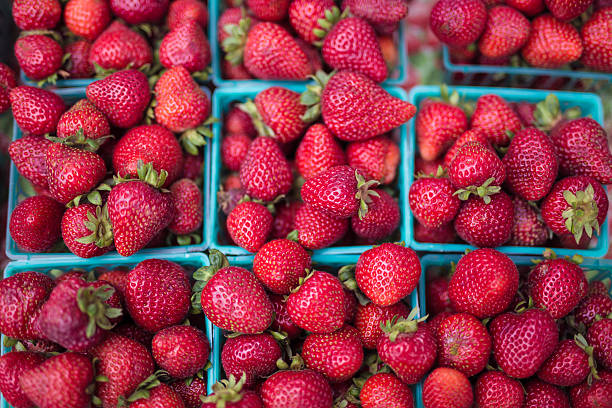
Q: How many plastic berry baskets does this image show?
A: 9